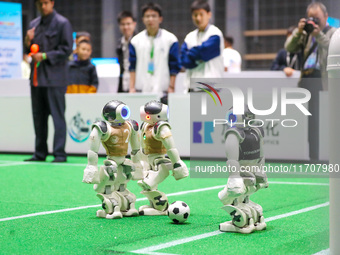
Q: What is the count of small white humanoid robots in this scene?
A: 3